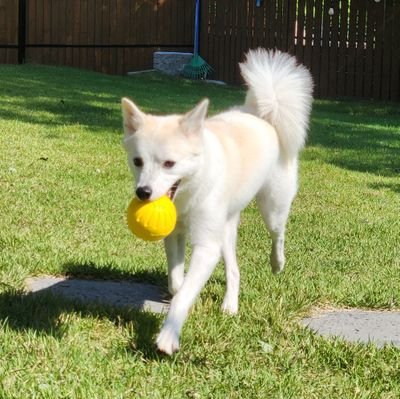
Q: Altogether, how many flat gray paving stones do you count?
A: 2